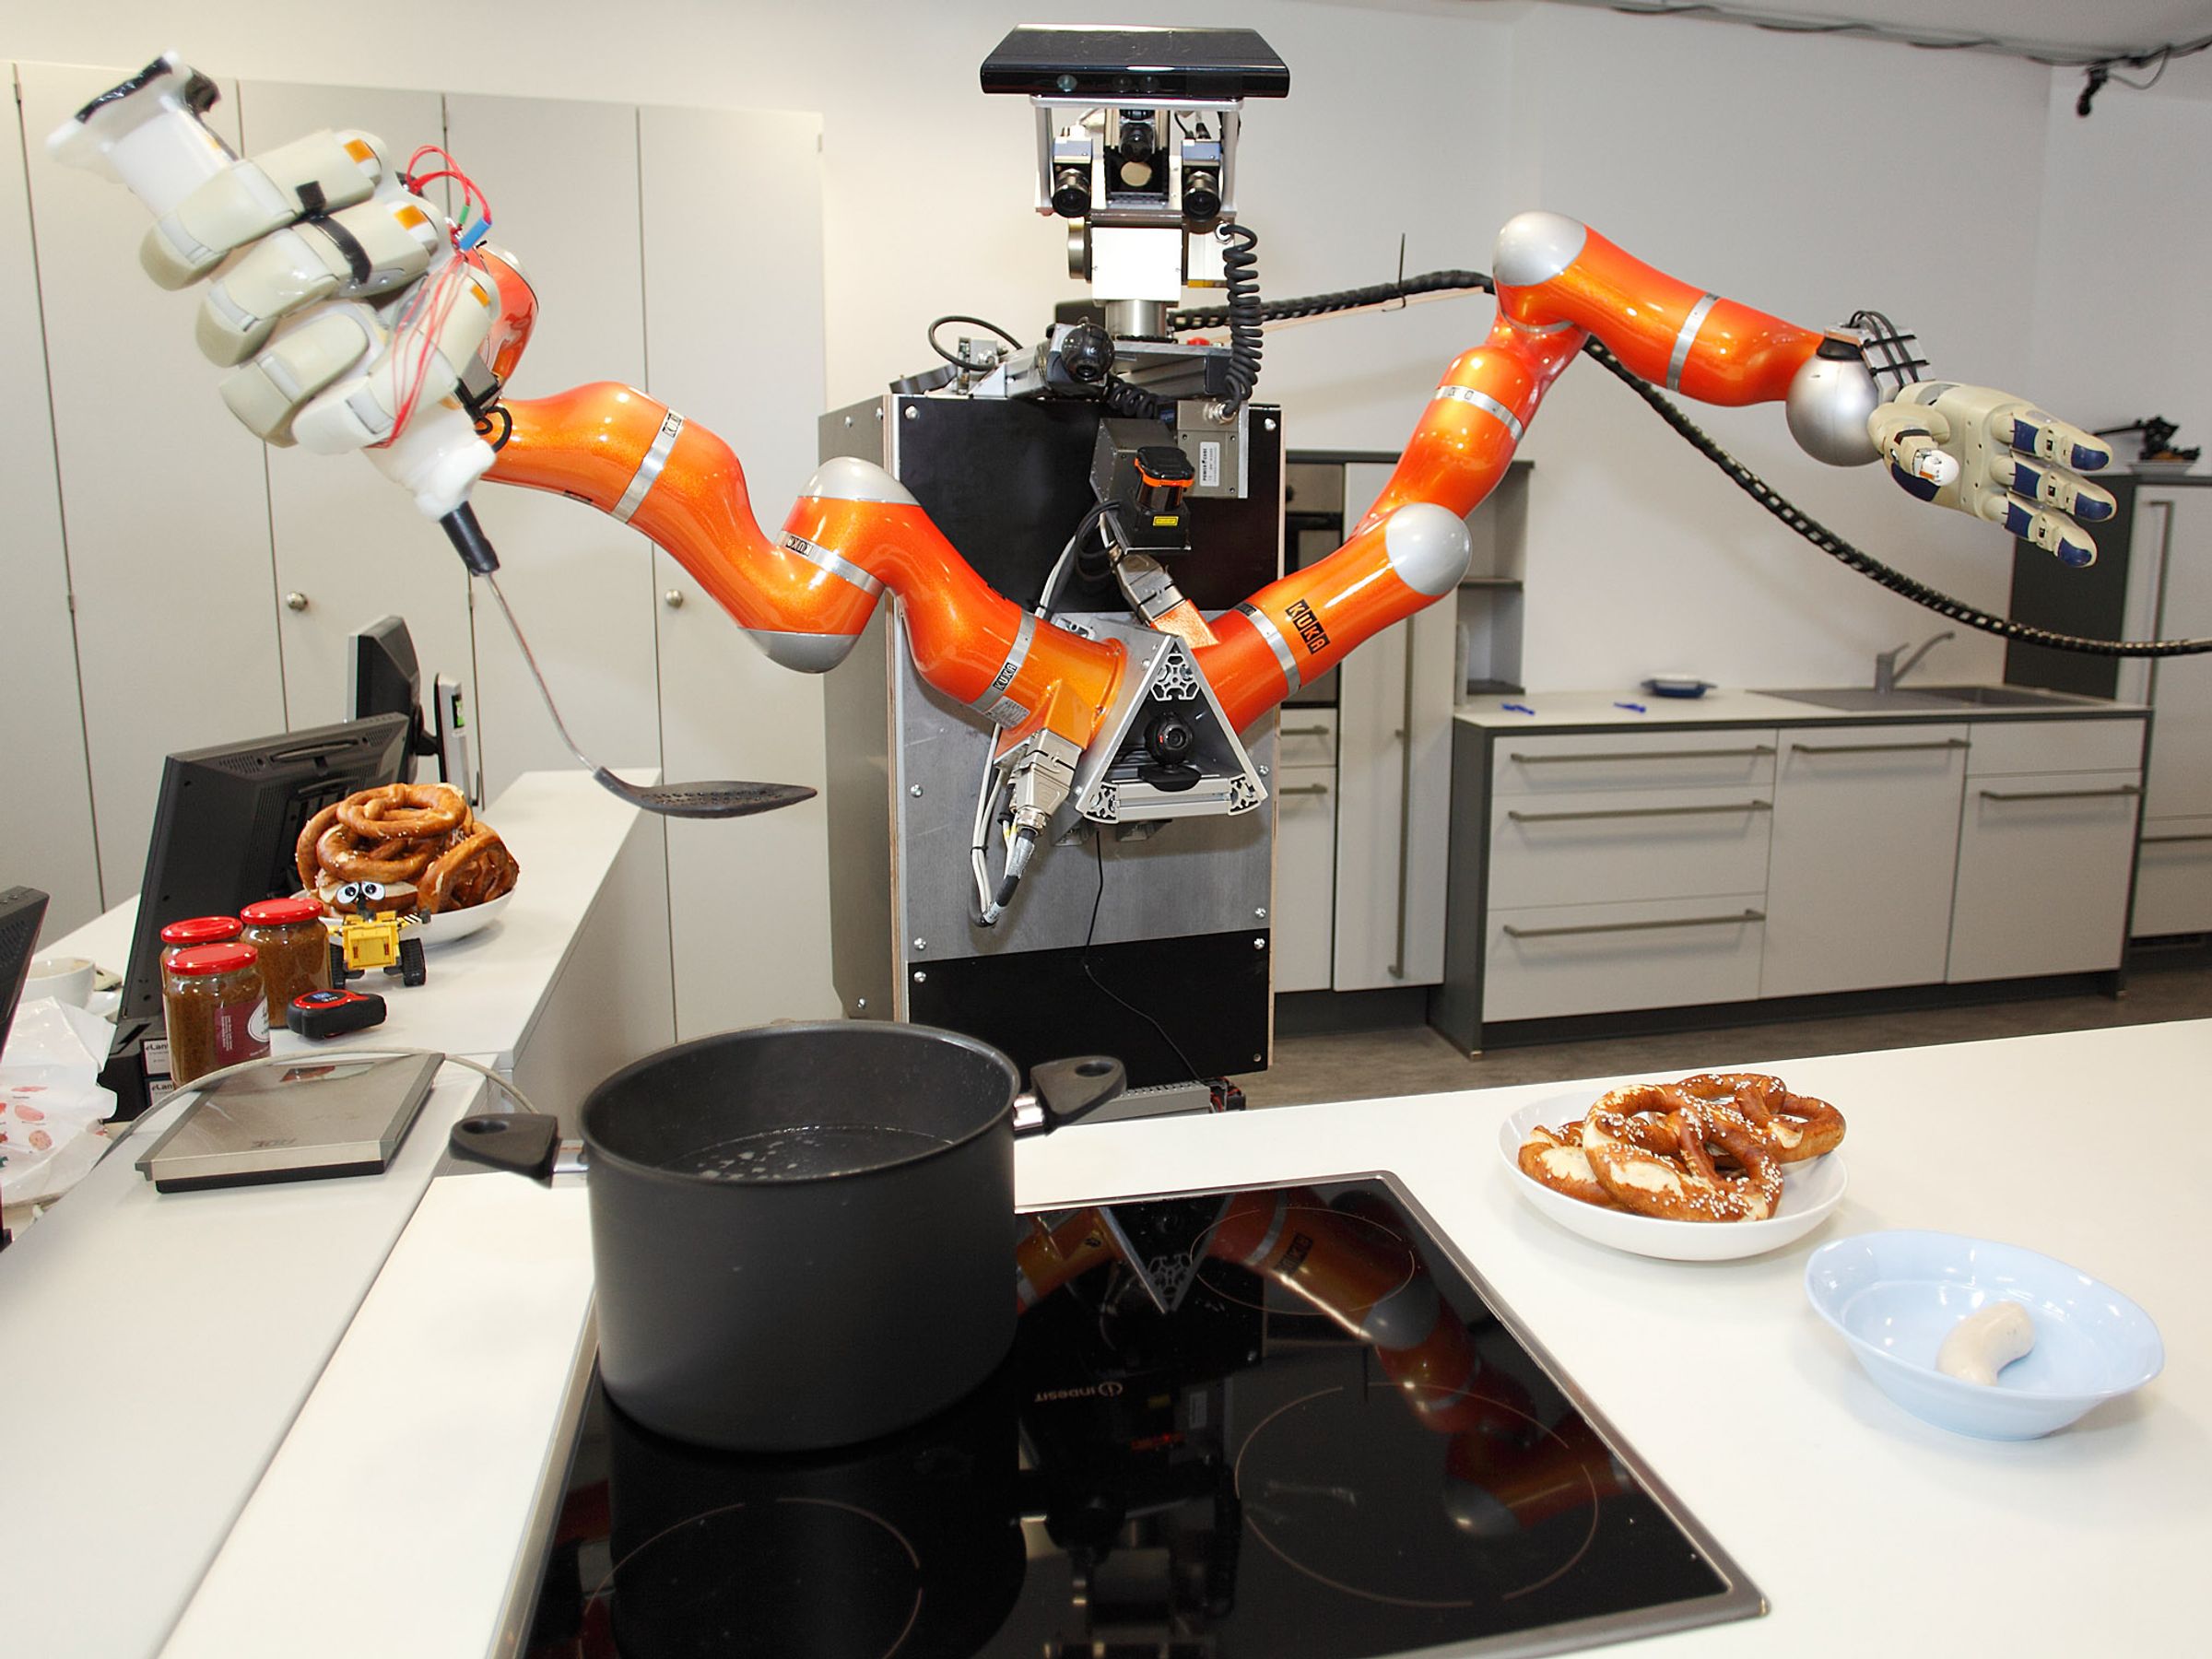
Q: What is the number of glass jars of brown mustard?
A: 3